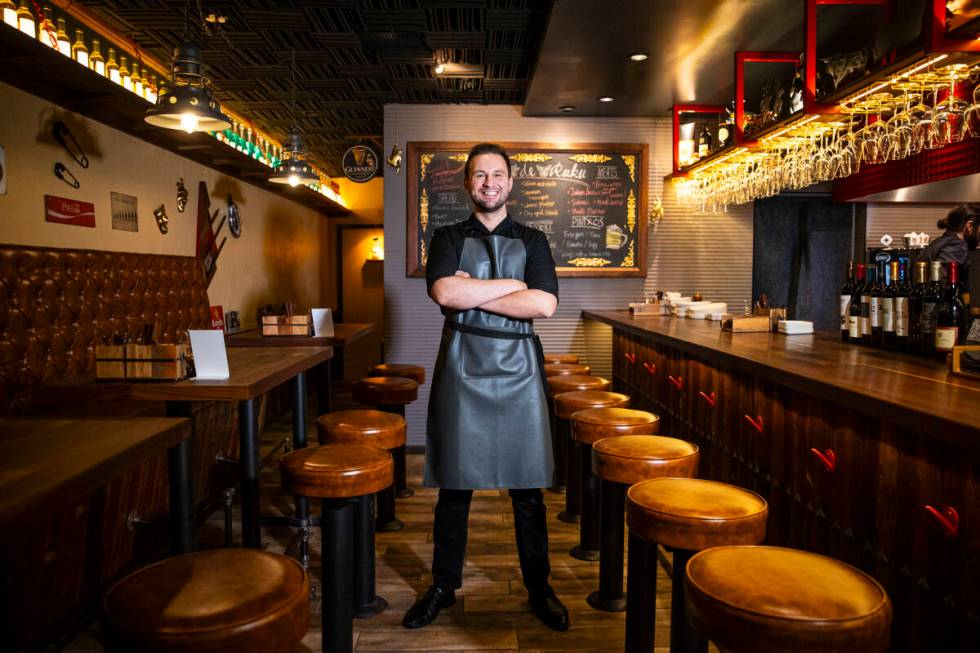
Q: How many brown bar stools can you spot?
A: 13